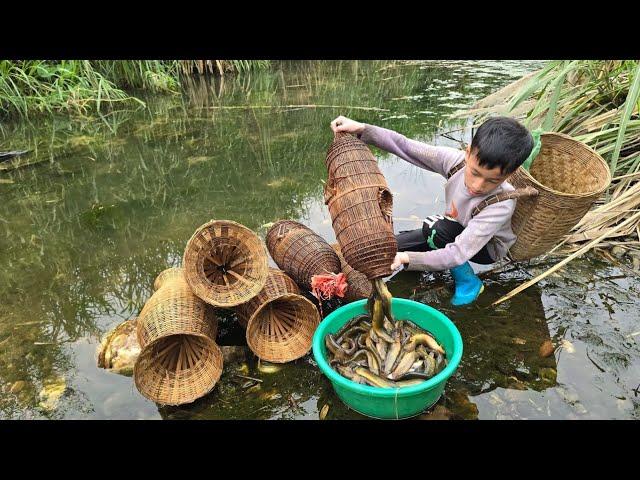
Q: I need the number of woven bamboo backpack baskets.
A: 1